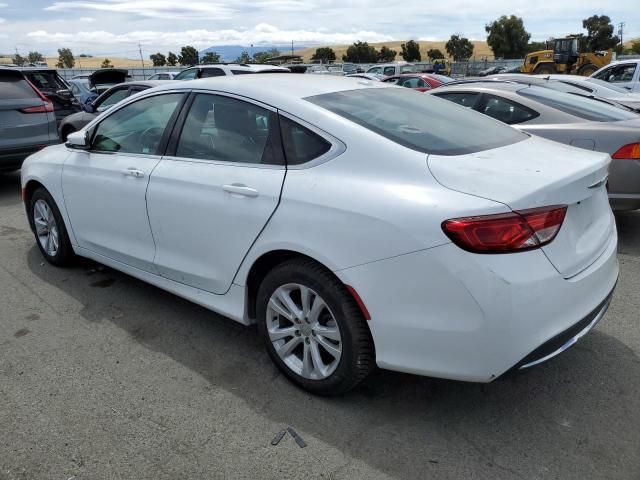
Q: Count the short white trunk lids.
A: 1